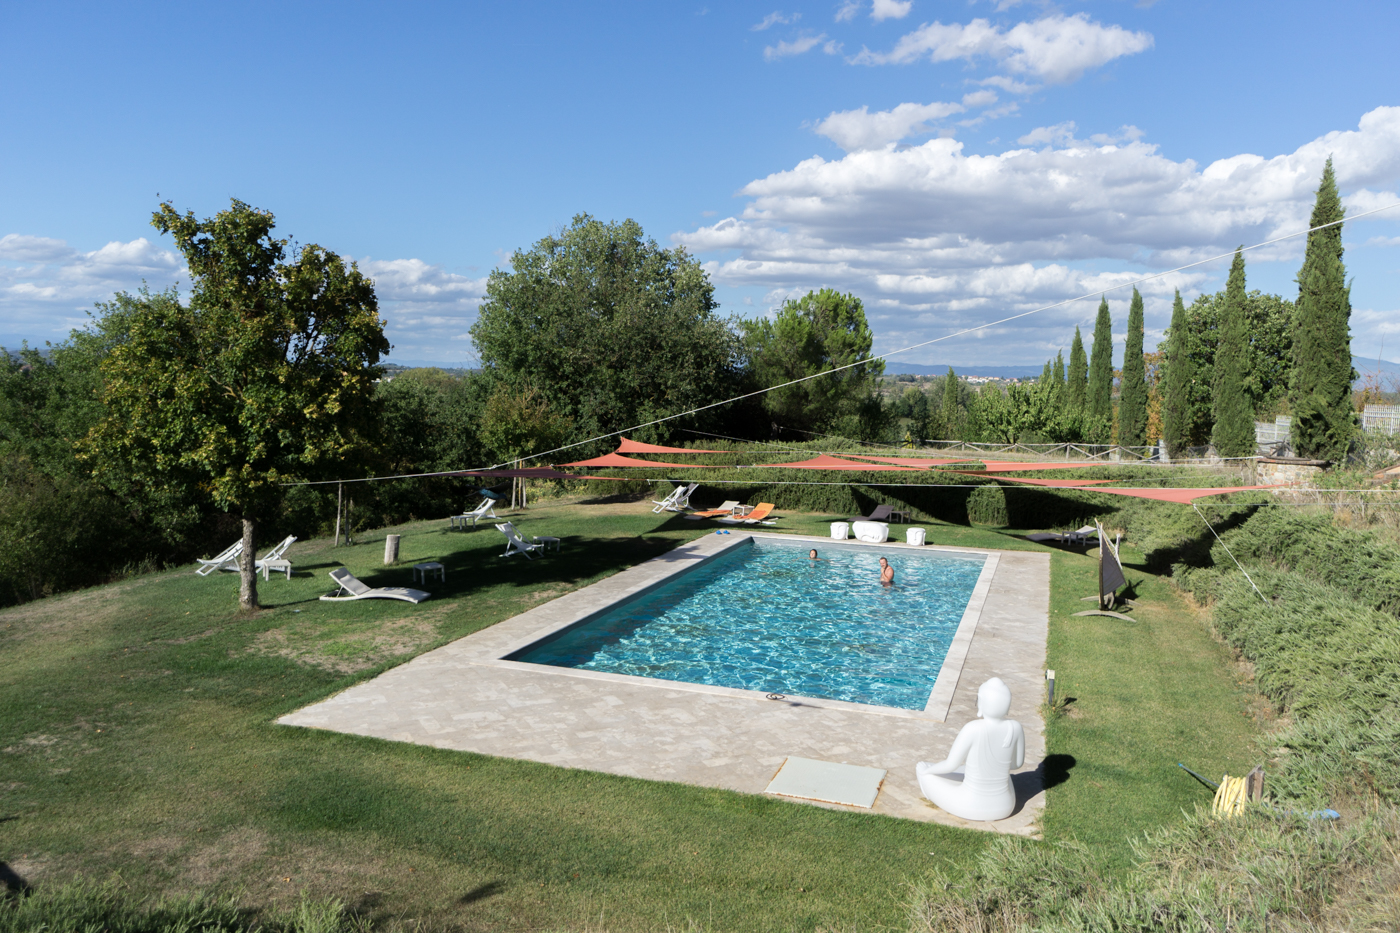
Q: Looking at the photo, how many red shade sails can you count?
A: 8